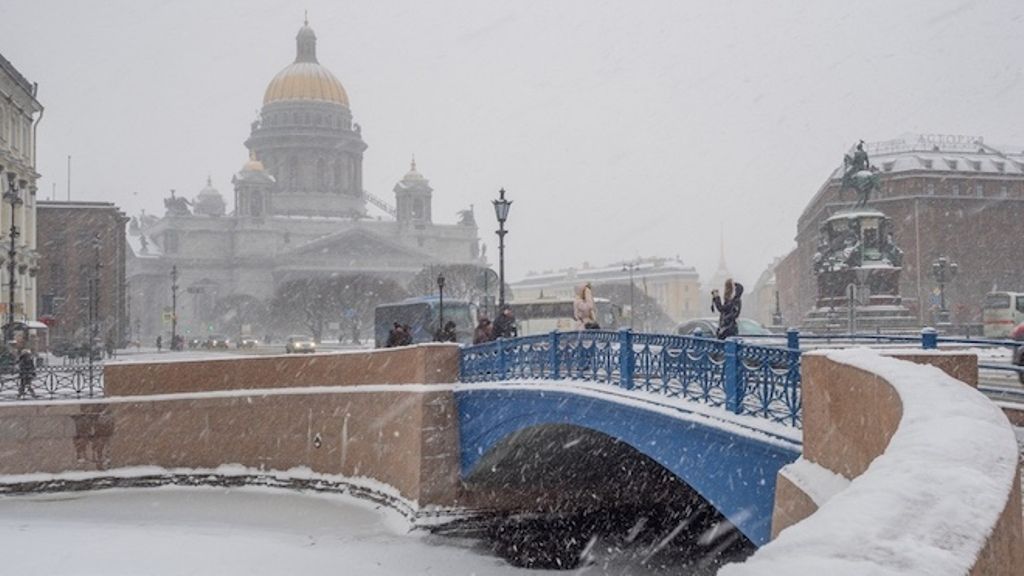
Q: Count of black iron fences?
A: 1